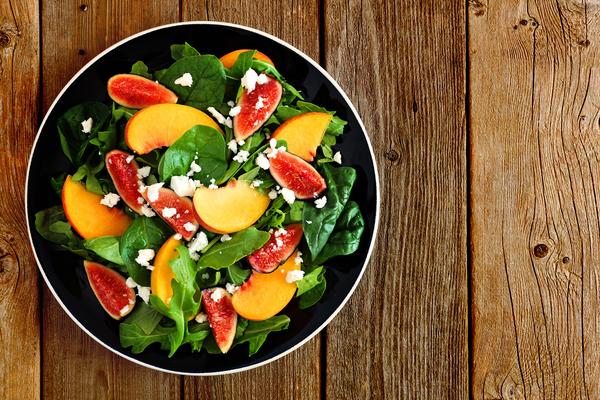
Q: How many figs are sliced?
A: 8